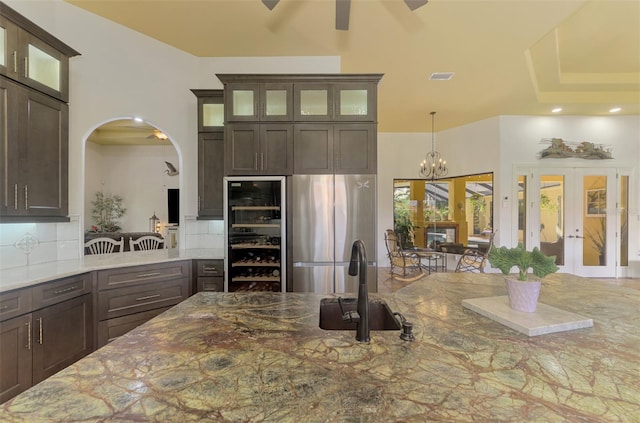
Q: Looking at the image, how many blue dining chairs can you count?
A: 0